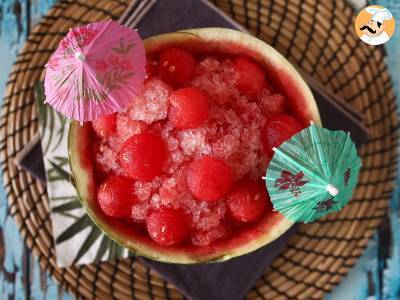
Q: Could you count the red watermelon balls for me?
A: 10